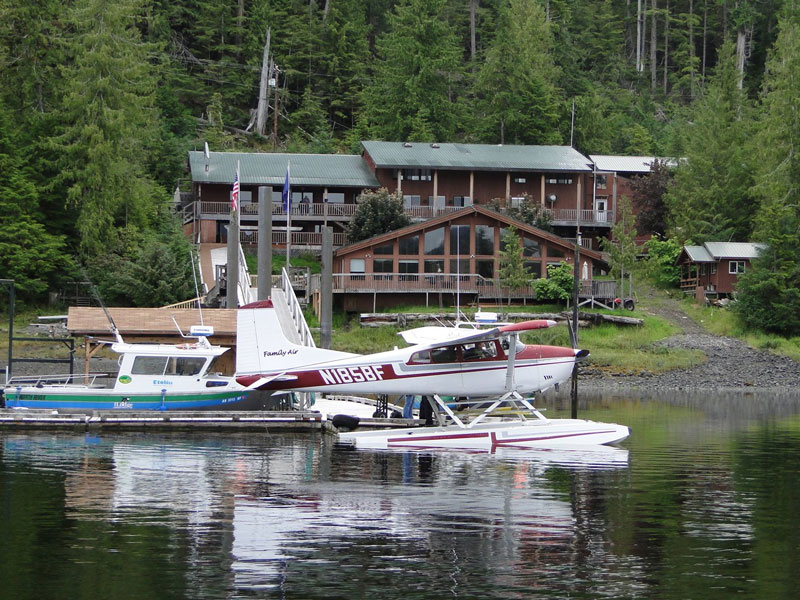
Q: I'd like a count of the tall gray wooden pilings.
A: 3